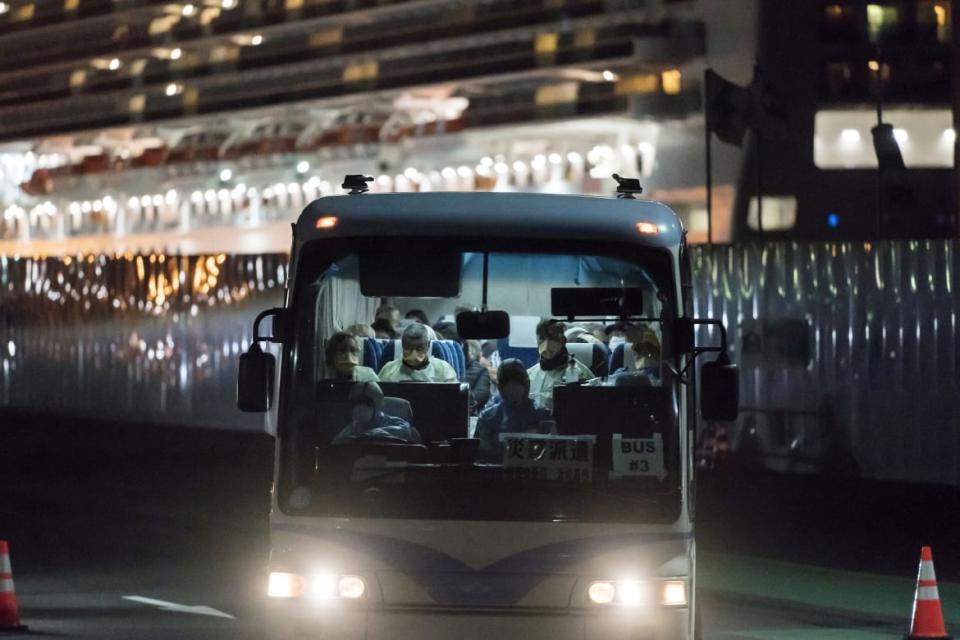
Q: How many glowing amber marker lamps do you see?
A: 2